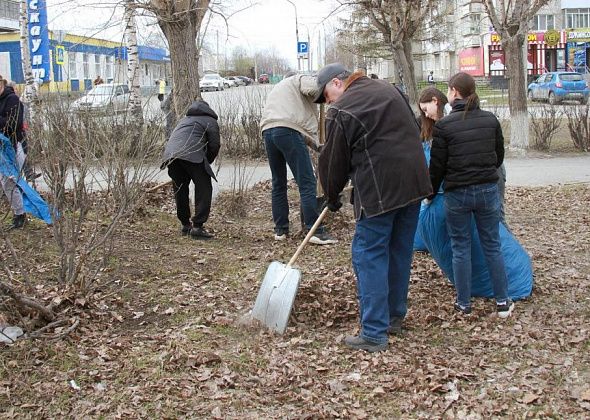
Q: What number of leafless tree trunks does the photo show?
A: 5